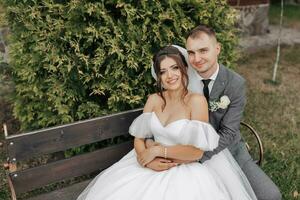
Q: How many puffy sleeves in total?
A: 2